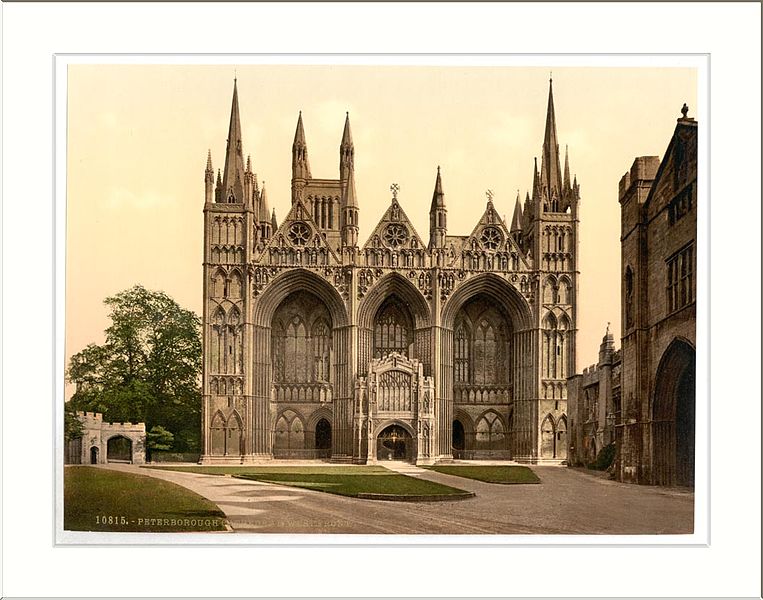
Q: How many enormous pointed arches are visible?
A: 3